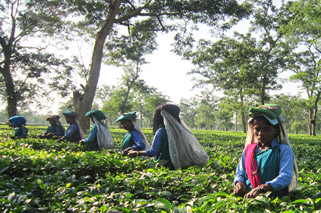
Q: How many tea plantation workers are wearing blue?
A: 7